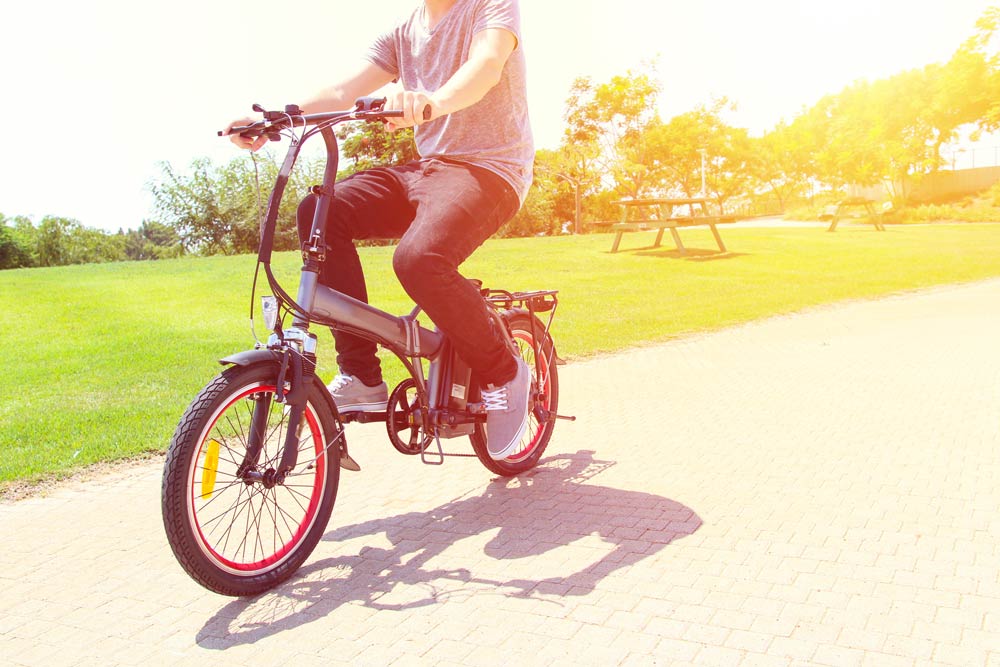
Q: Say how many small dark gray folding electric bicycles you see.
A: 1